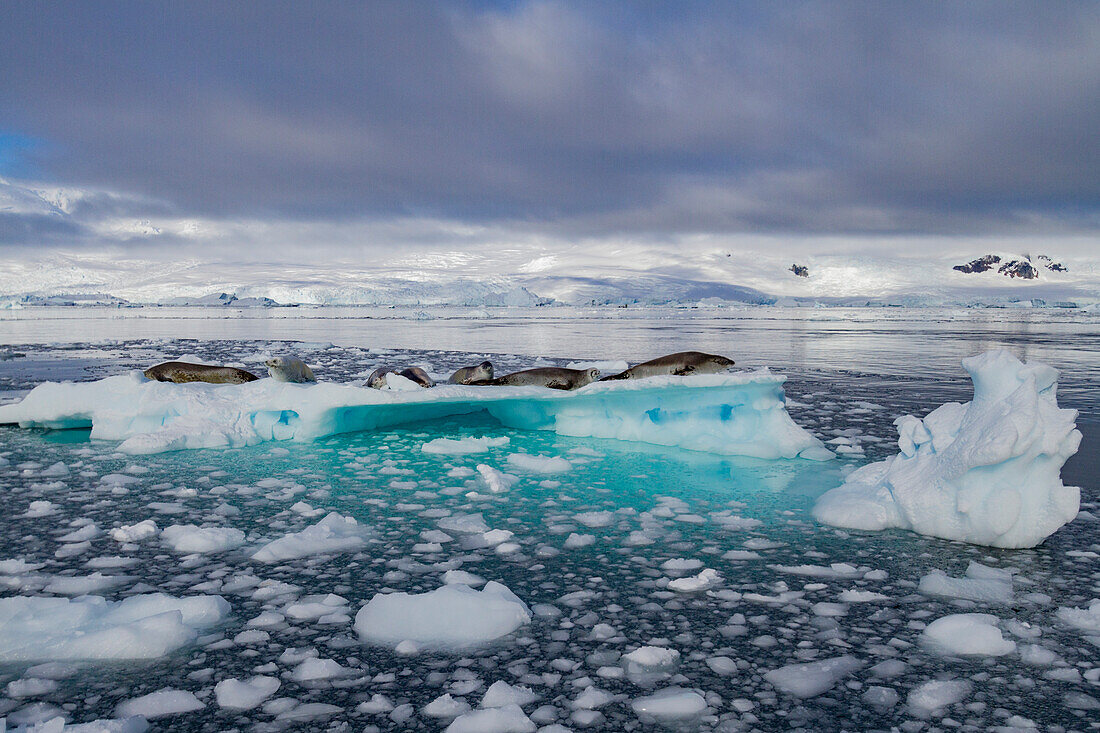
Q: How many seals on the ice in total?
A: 7